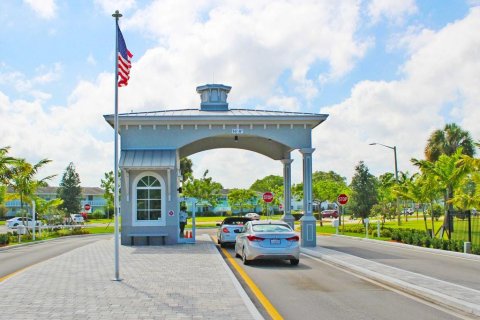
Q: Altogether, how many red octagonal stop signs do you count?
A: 3